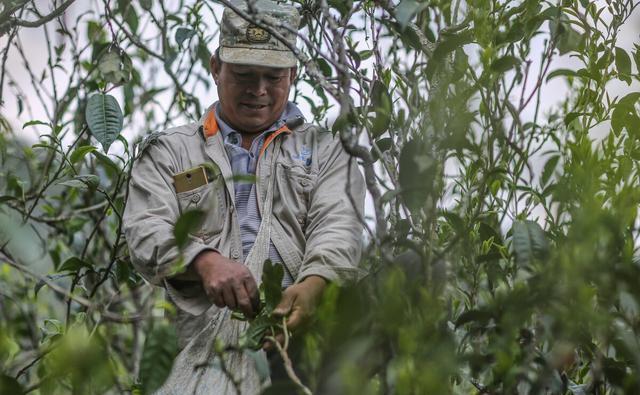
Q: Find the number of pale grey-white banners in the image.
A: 0